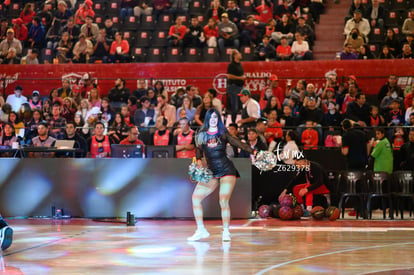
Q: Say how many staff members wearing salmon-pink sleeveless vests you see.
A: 3